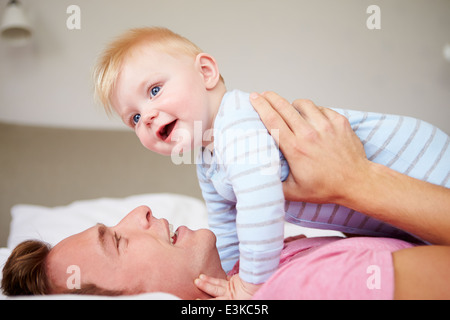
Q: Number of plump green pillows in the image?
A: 0